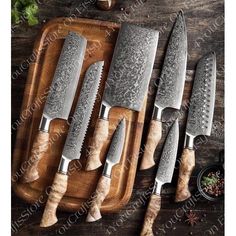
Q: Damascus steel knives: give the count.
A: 7